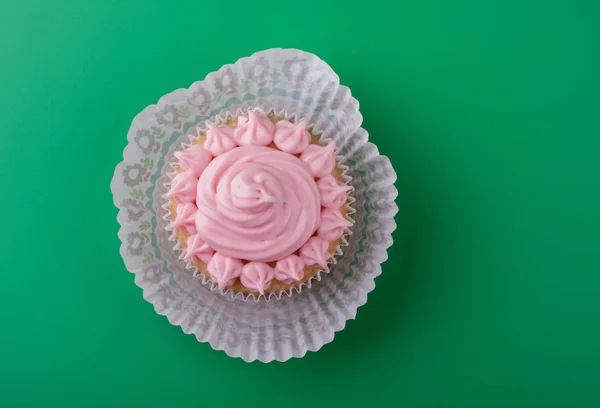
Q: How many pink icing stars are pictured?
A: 14